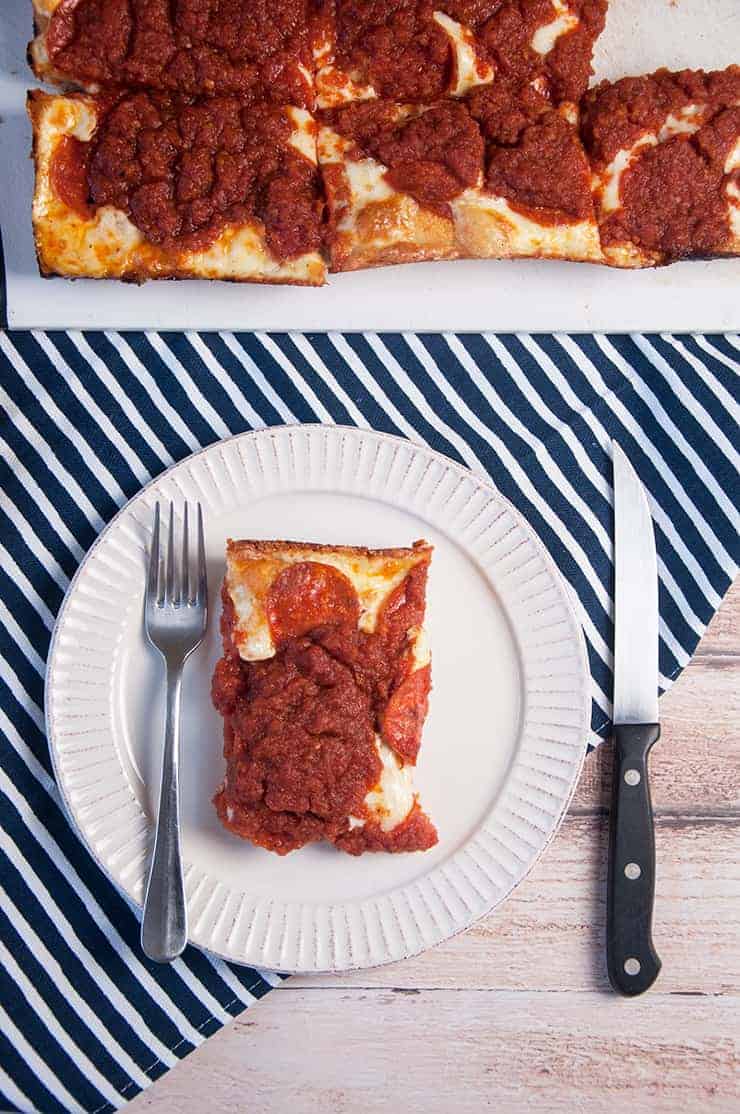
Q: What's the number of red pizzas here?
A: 6